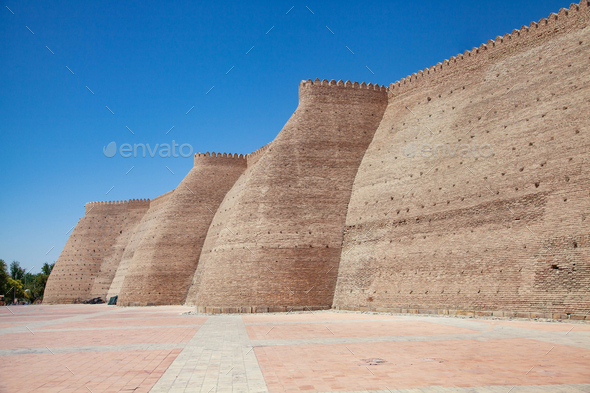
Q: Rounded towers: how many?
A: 3